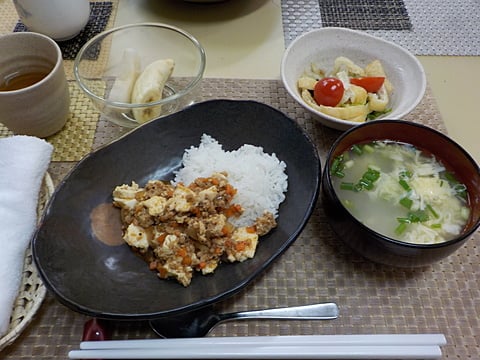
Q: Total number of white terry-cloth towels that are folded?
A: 1